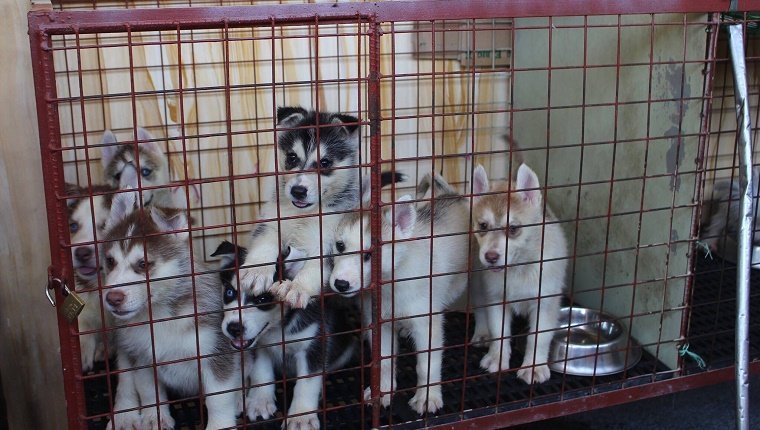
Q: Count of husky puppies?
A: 7